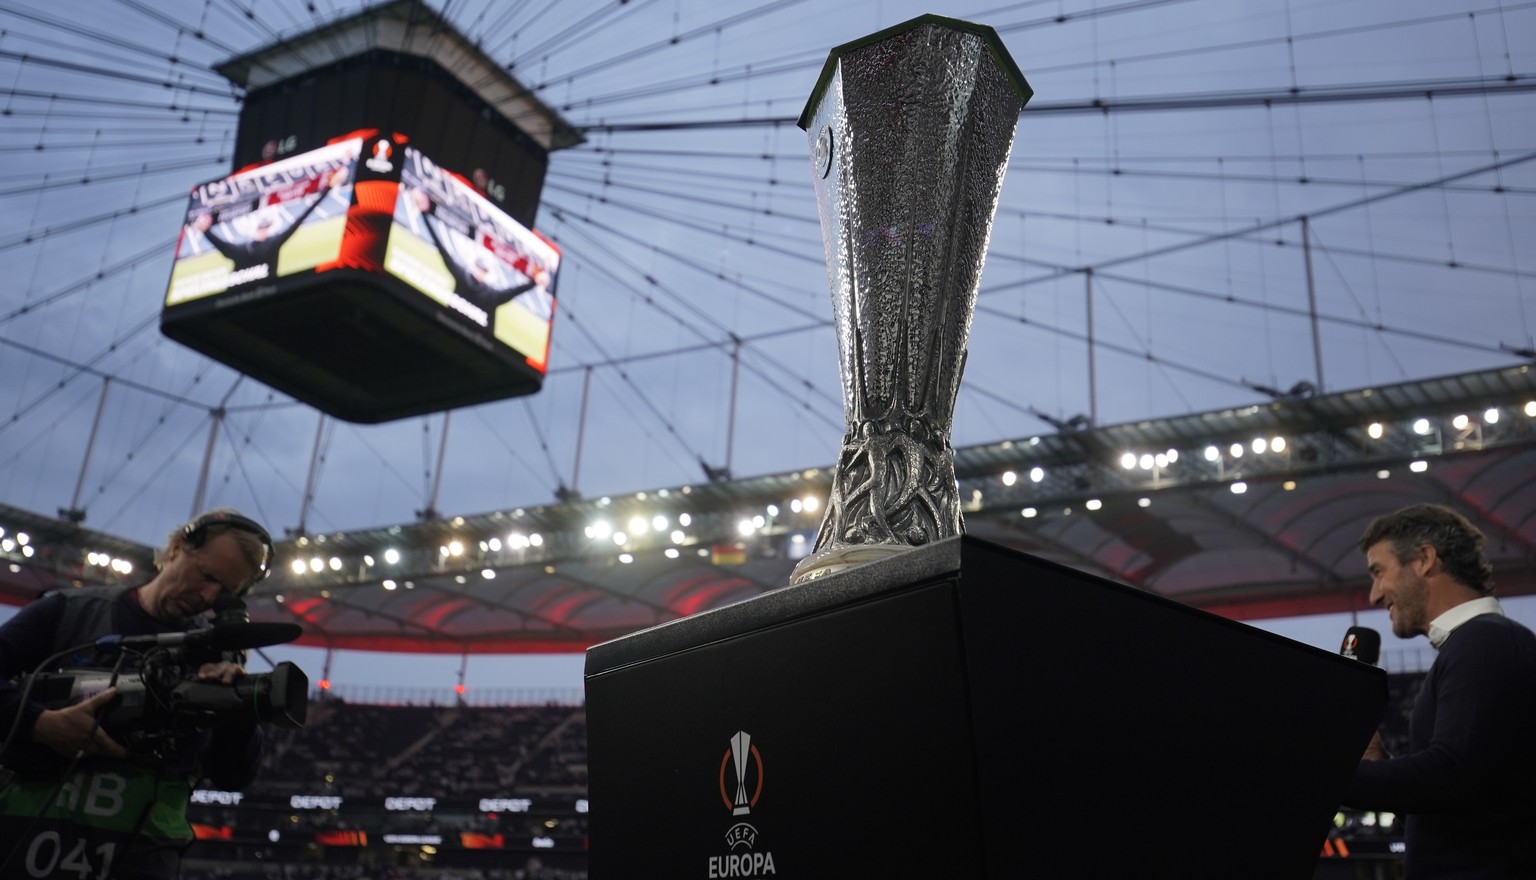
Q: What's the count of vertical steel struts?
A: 8